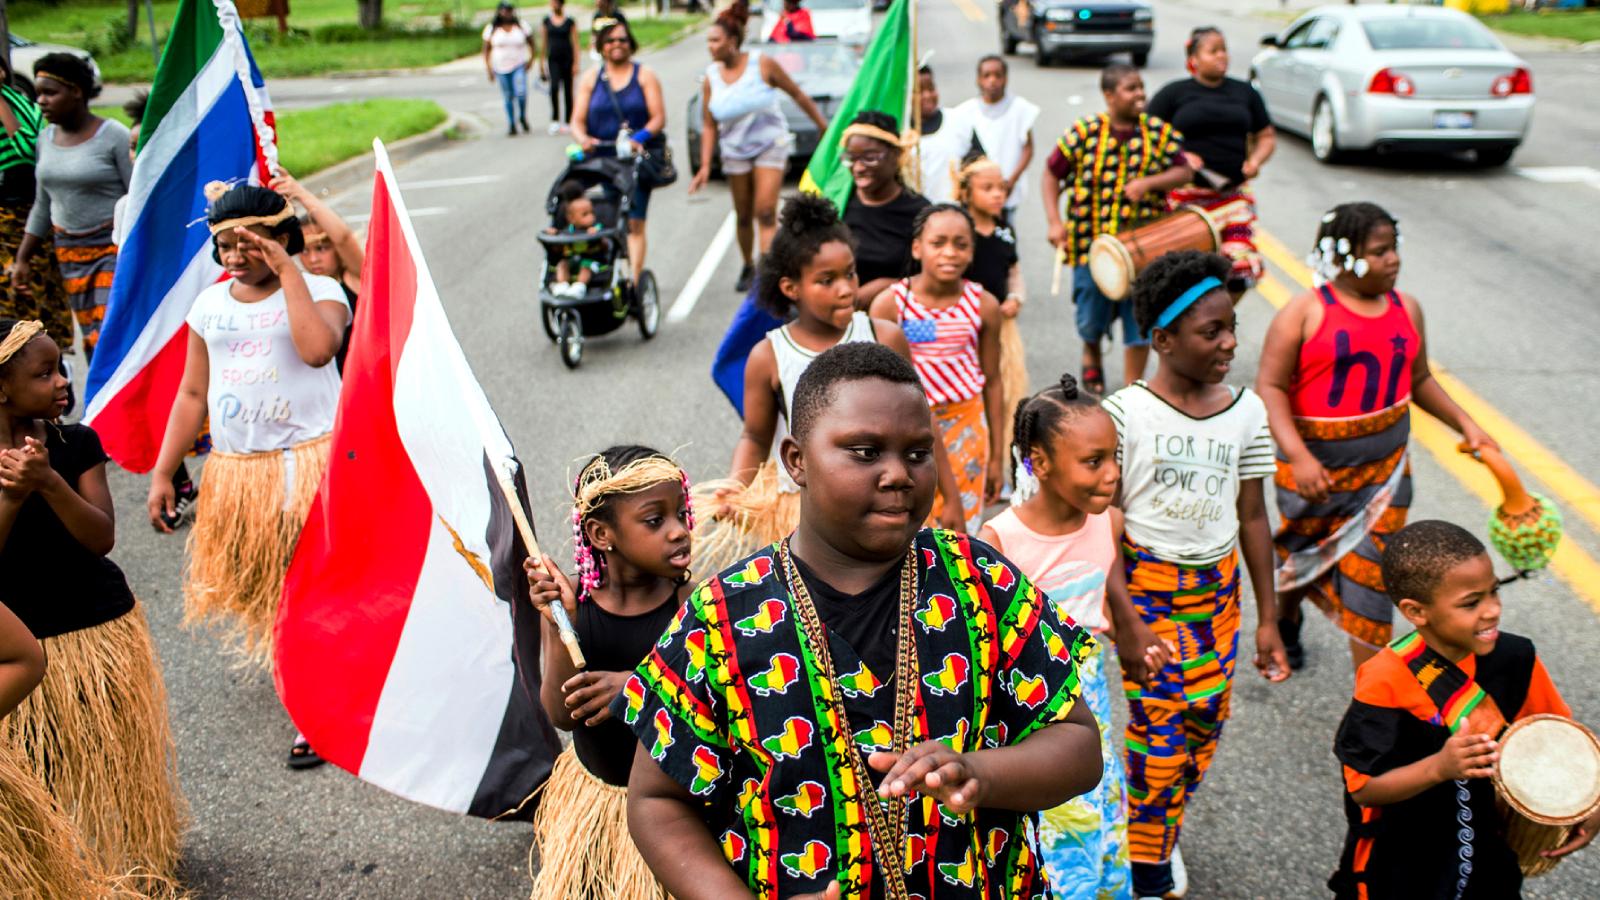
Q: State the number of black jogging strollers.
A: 1